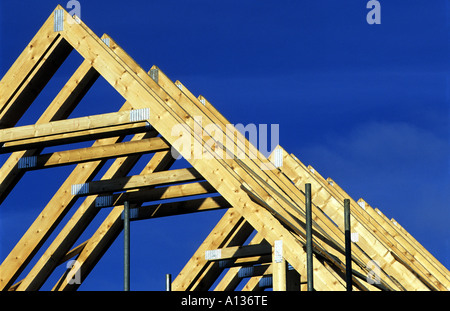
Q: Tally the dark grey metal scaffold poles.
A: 4